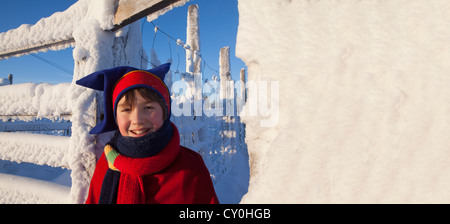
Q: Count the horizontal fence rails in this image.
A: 4